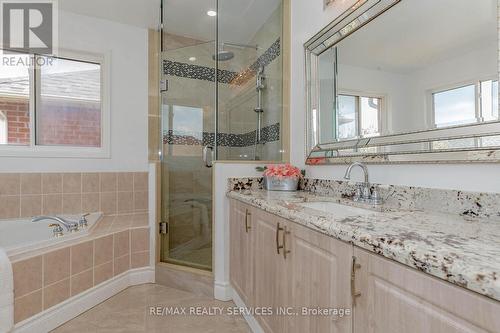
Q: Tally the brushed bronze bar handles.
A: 4